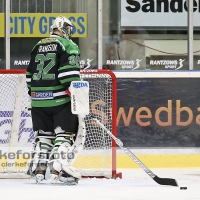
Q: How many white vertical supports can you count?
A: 3